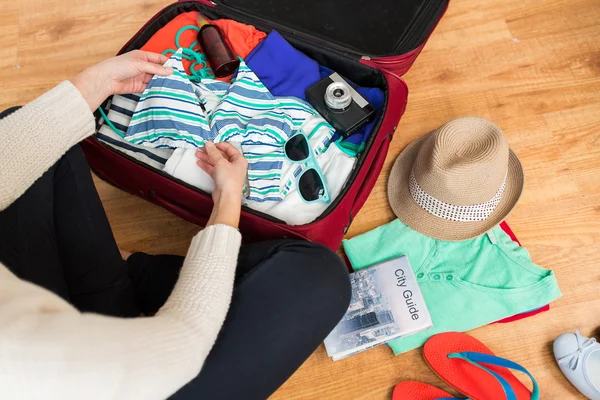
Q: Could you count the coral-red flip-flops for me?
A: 2